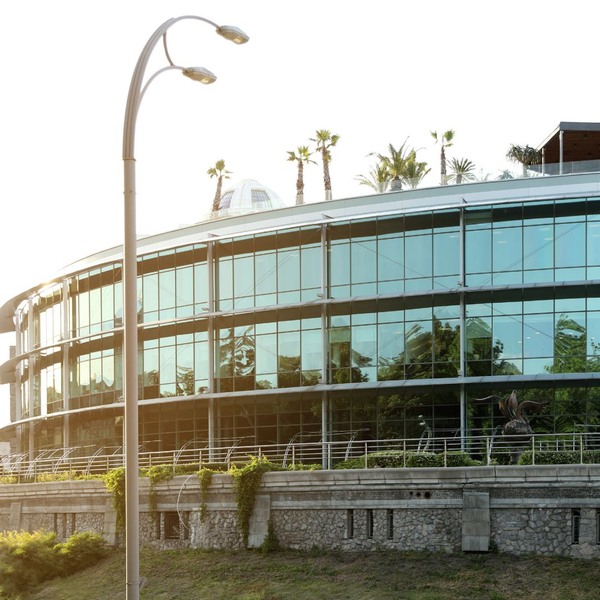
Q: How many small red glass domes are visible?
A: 0